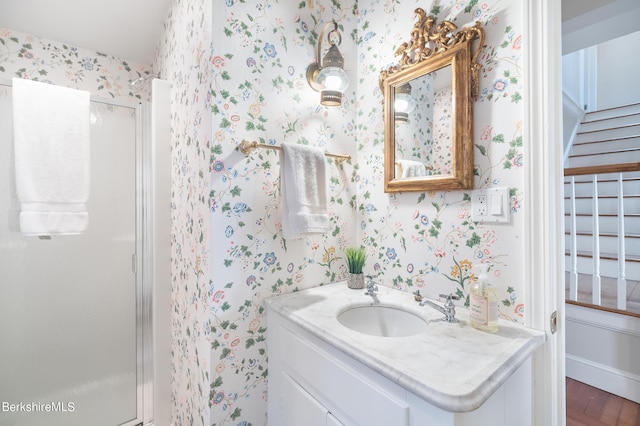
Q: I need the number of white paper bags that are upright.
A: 0